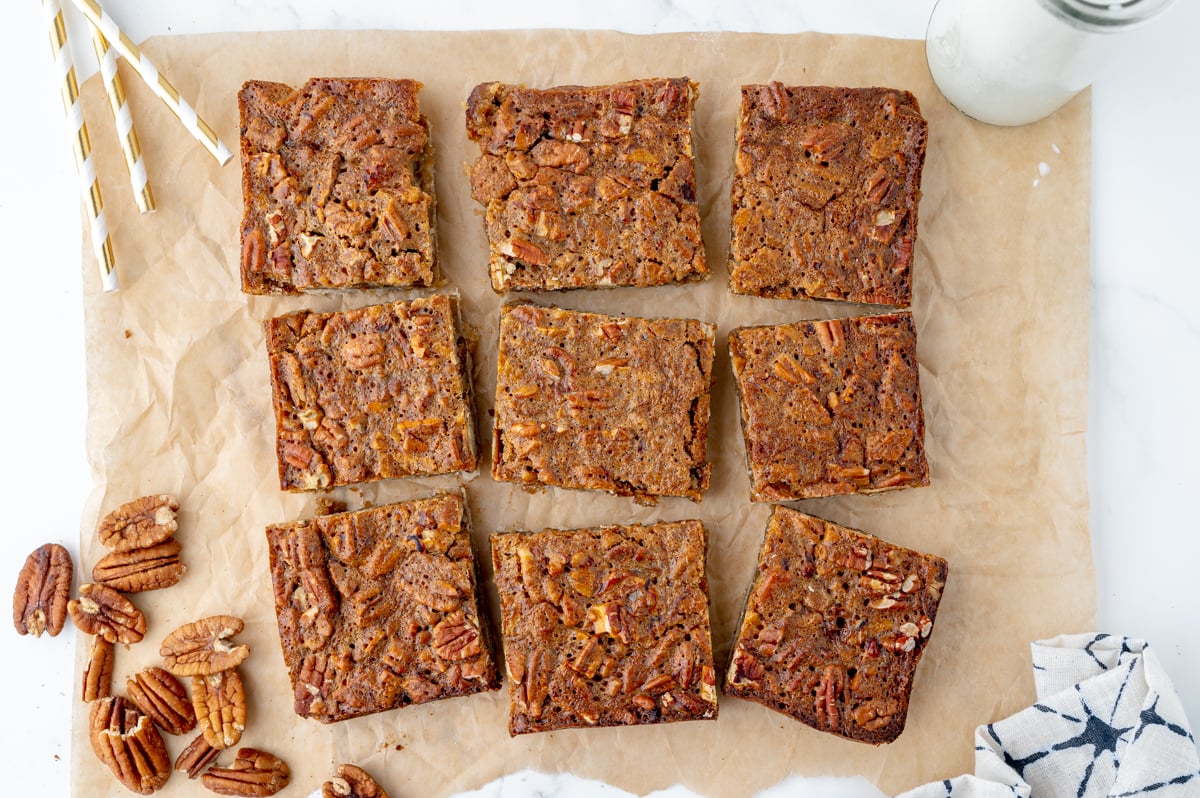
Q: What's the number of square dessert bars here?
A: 9